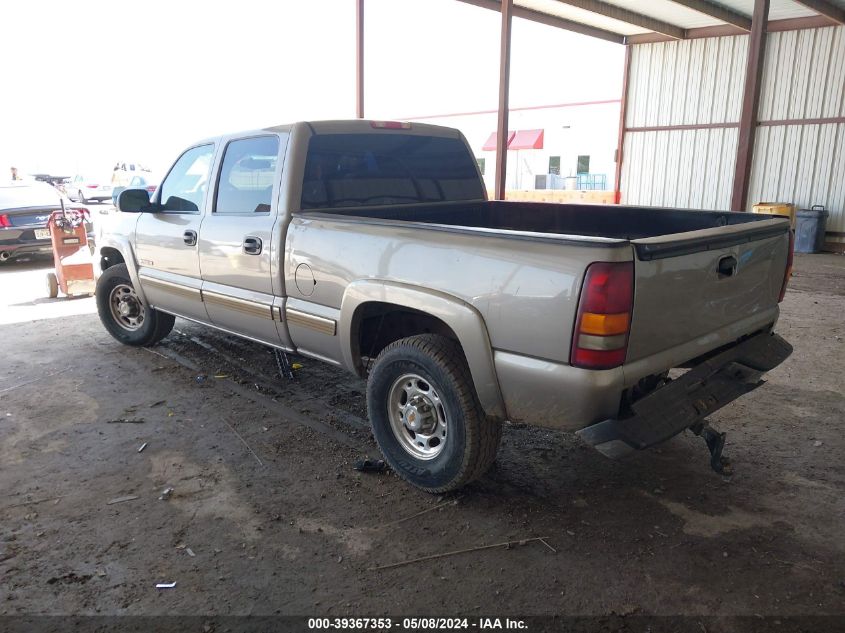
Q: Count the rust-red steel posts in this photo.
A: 4